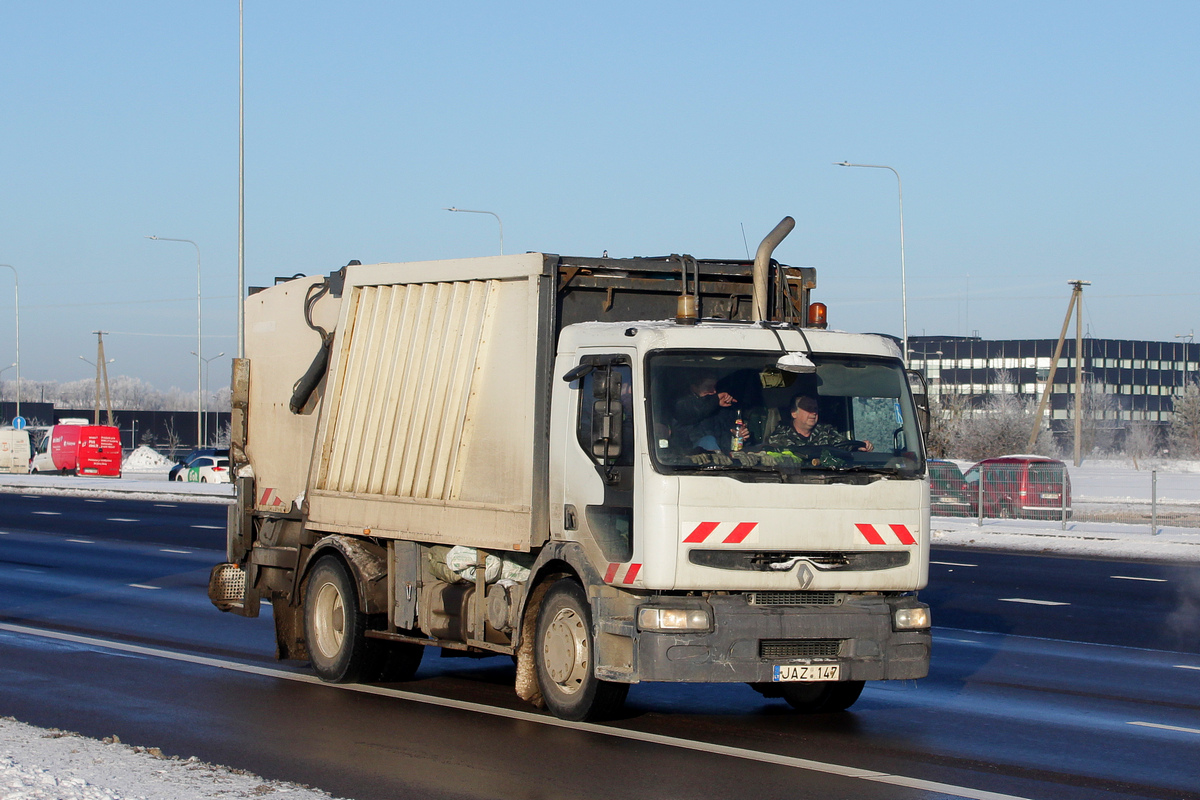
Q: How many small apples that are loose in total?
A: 0